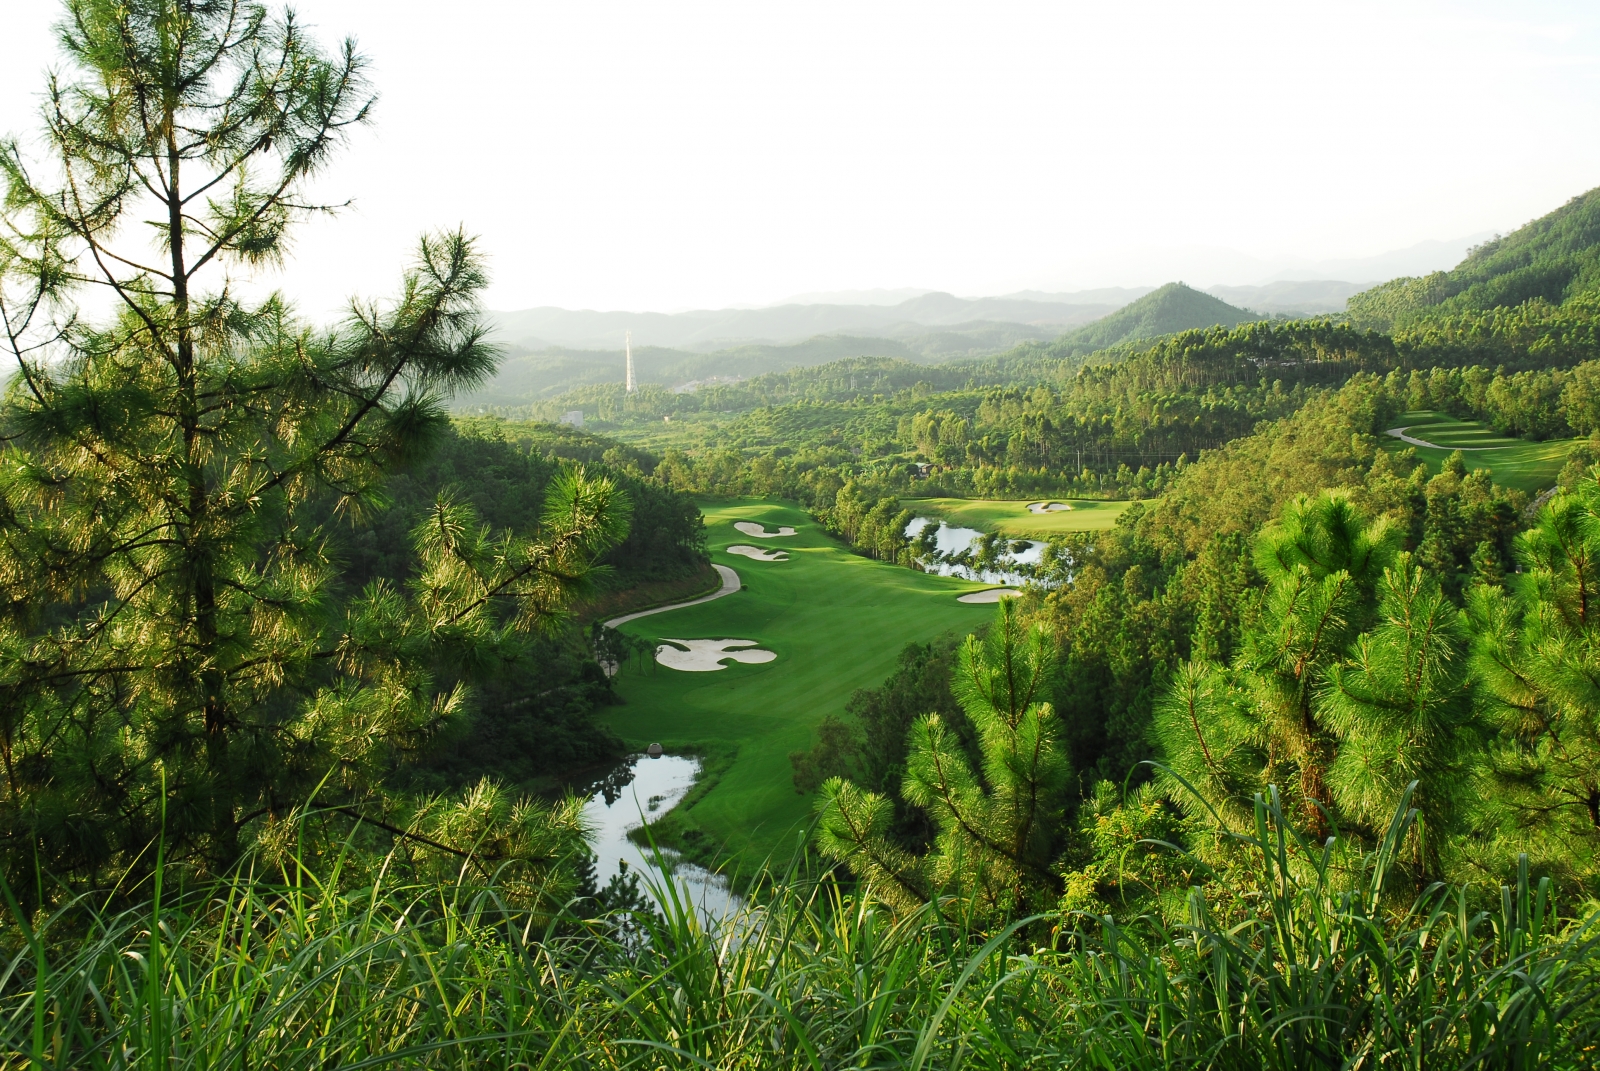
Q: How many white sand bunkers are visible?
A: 5